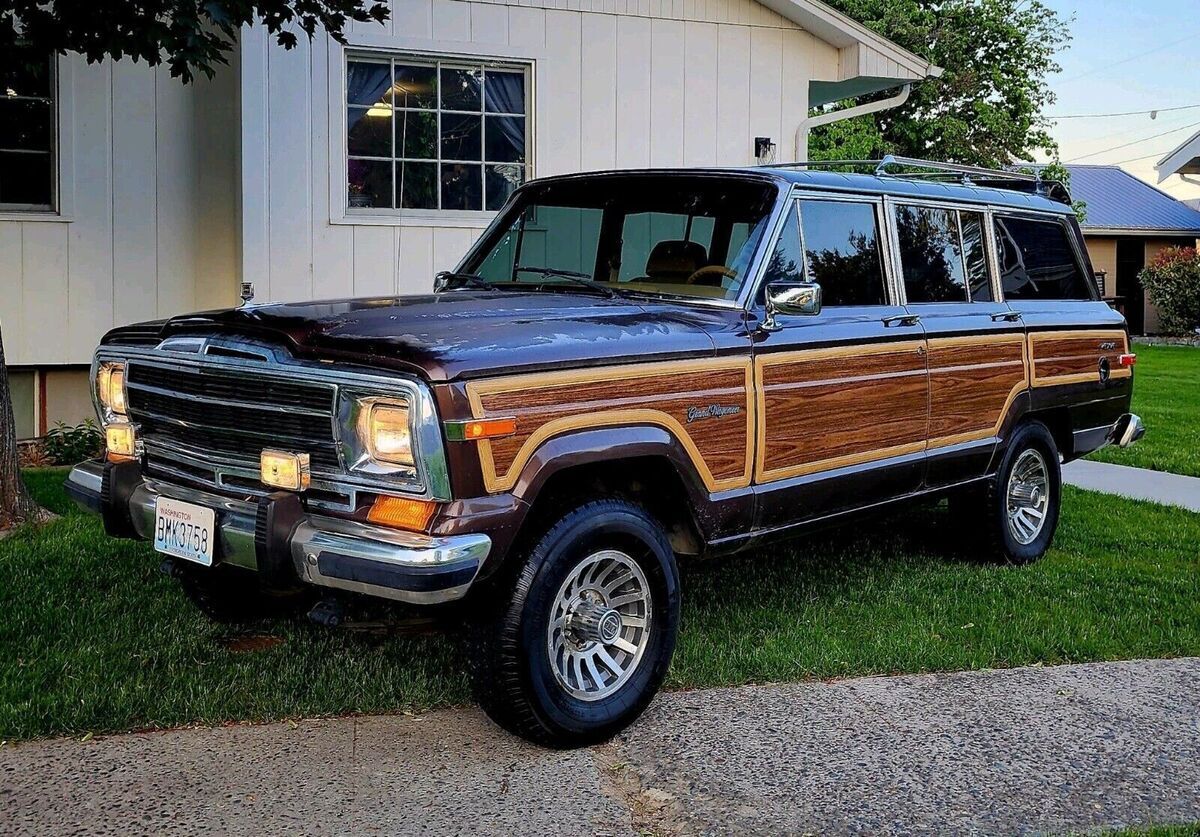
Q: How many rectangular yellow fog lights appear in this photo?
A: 2